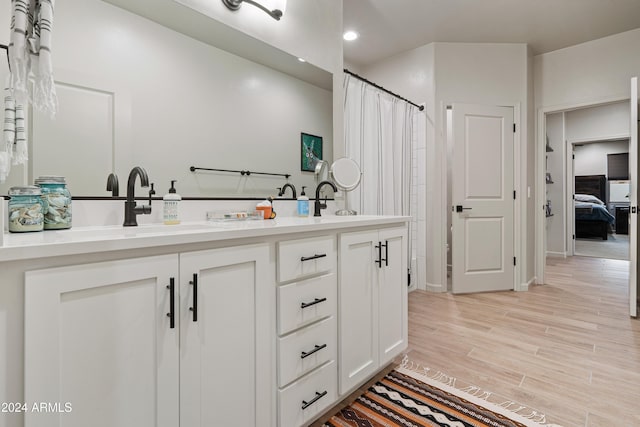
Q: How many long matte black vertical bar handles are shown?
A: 4